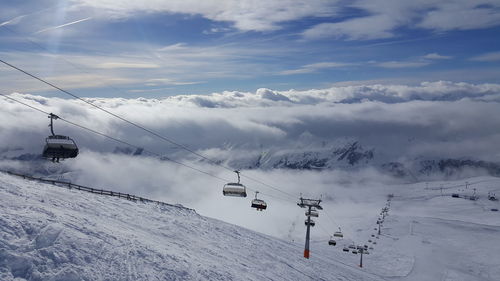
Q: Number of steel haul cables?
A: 2